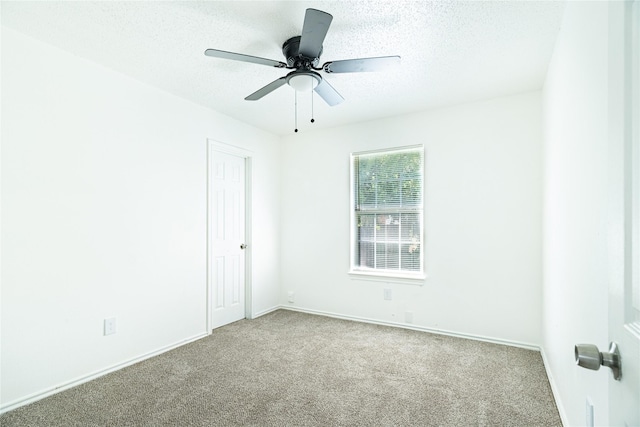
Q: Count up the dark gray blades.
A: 5